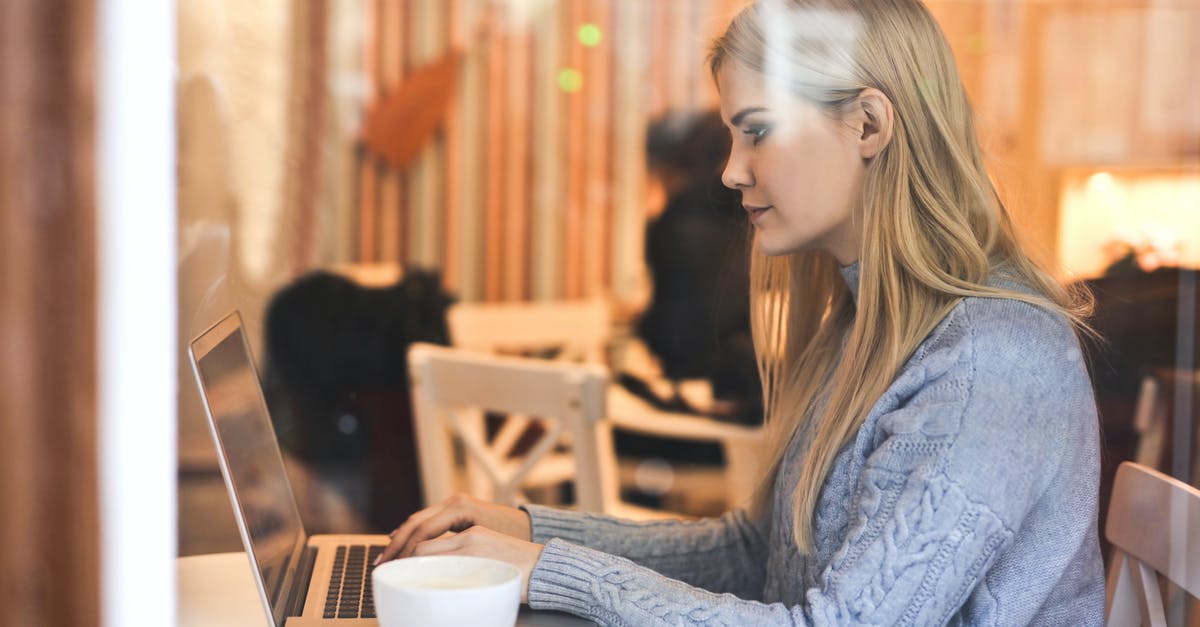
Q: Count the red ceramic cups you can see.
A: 0